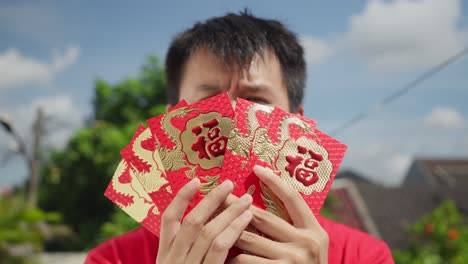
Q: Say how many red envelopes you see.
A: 5